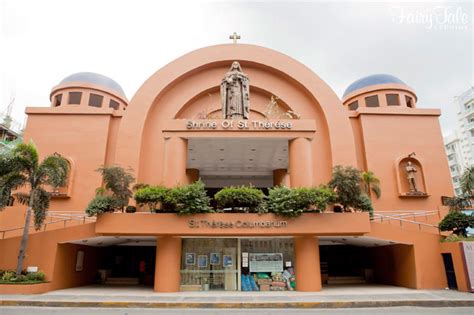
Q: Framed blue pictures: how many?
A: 4